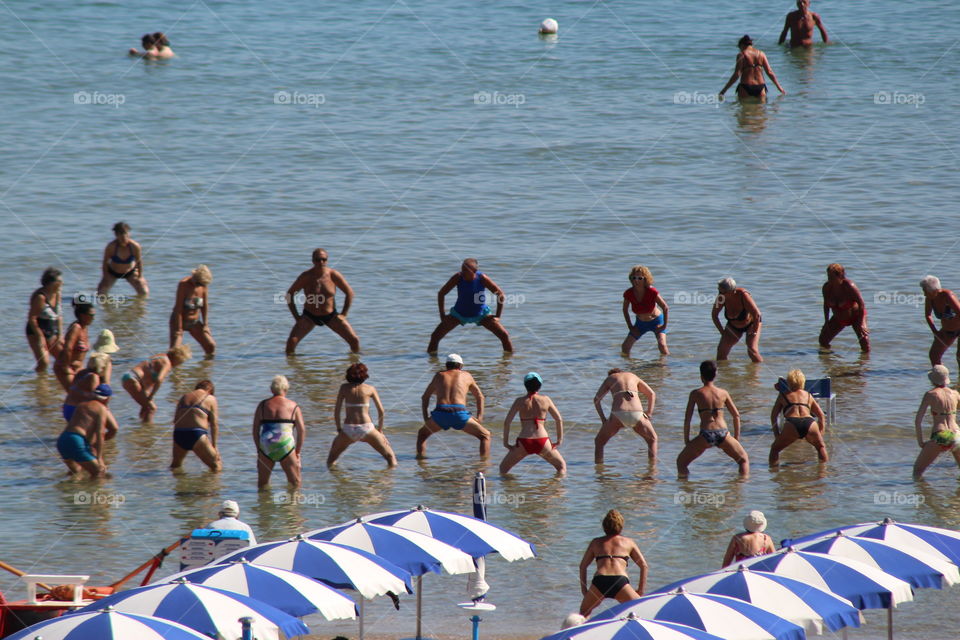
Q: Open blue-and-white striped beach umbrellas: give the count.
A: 12